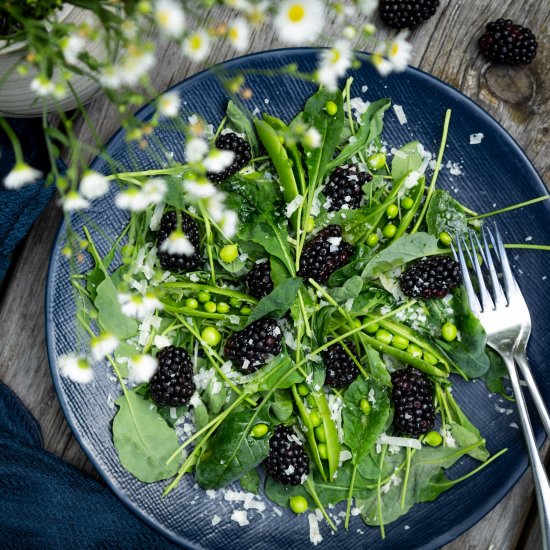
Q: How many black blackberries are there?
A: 13